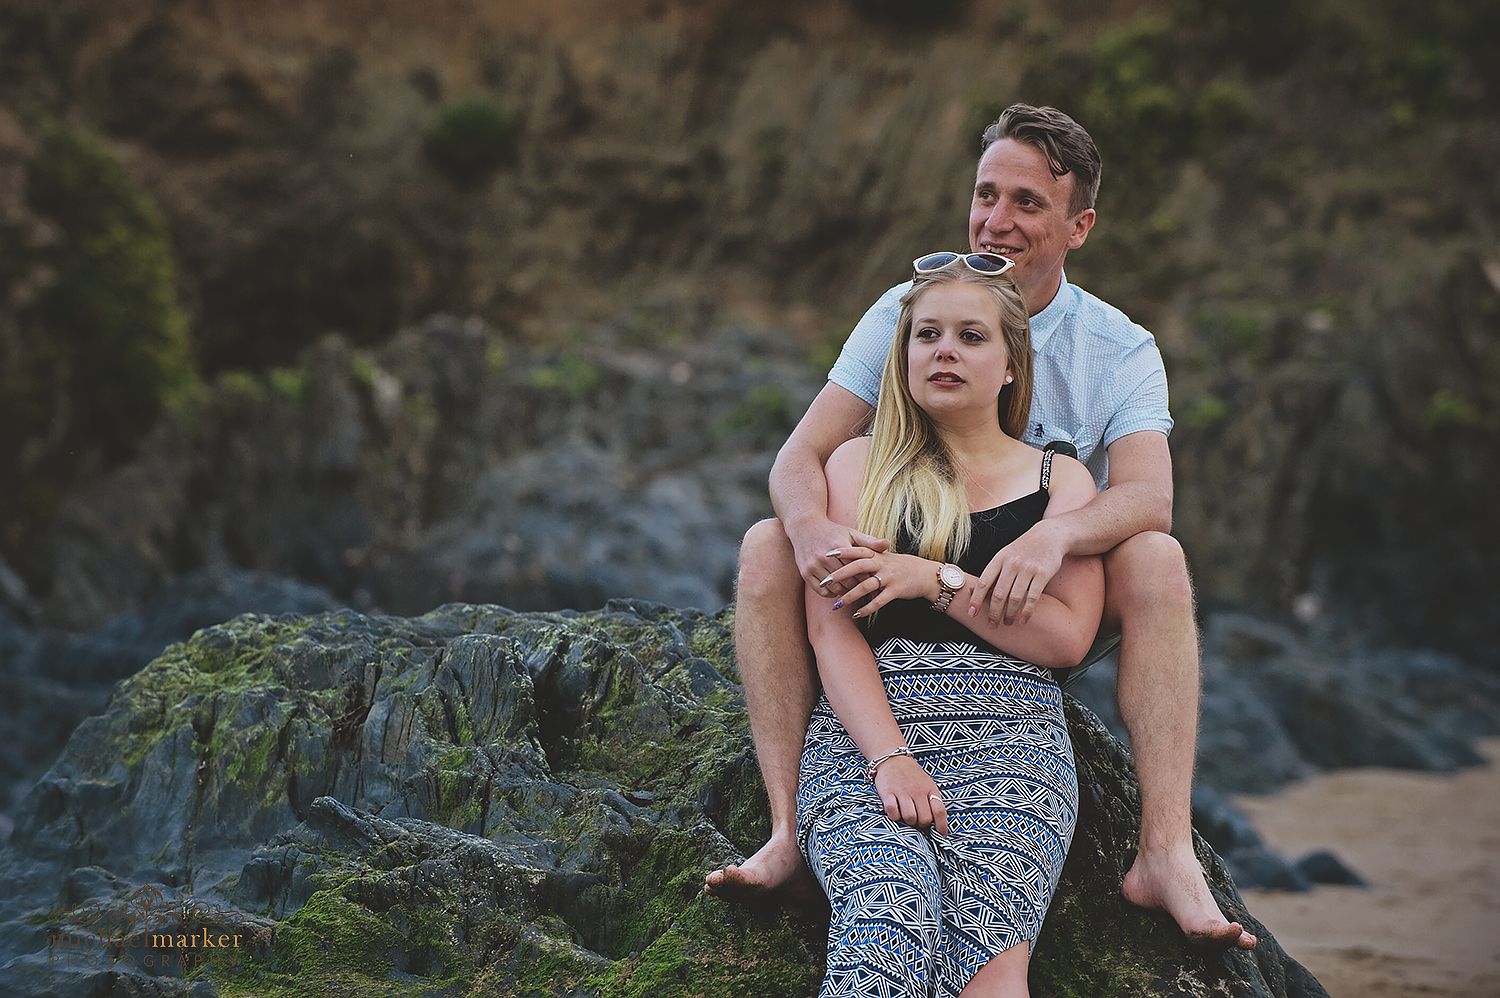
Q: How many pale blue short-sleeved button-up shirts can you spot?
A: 1